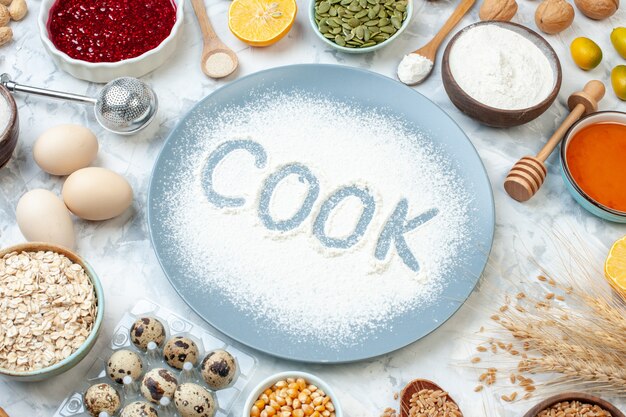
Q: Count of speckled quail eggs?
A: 8